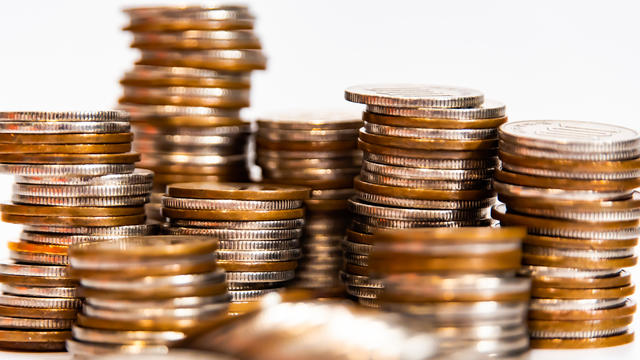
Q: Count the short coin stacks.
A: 3